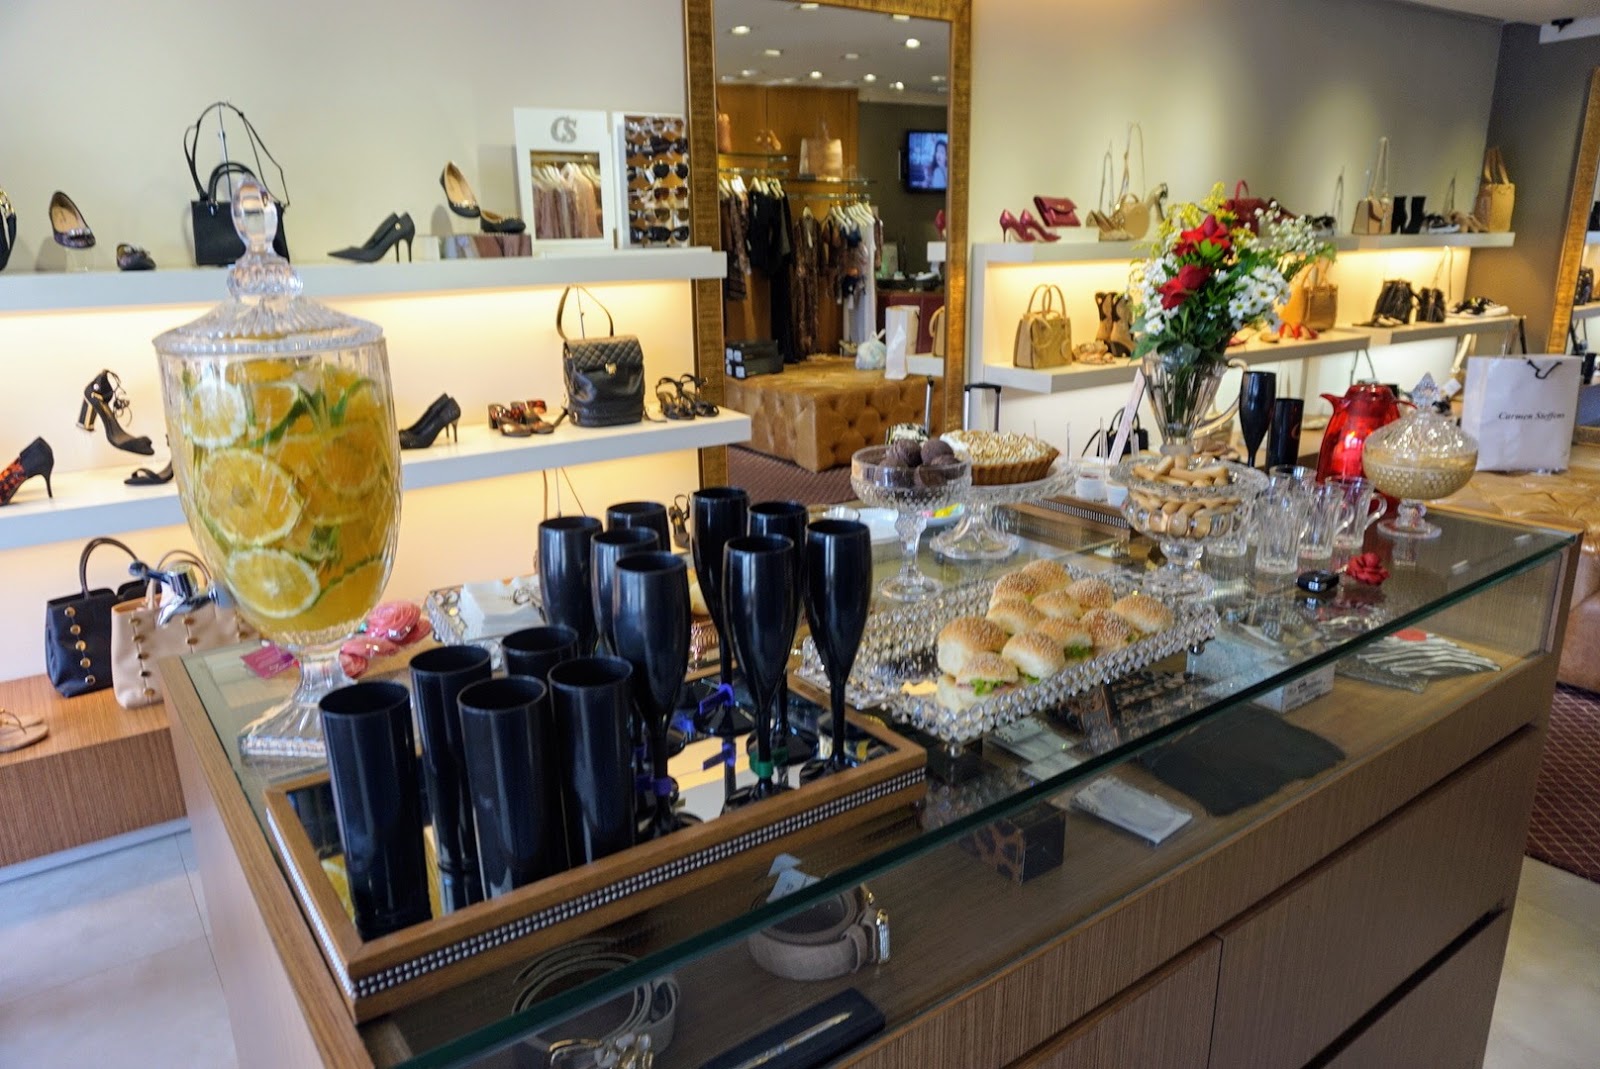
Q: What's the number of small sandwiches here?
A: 11